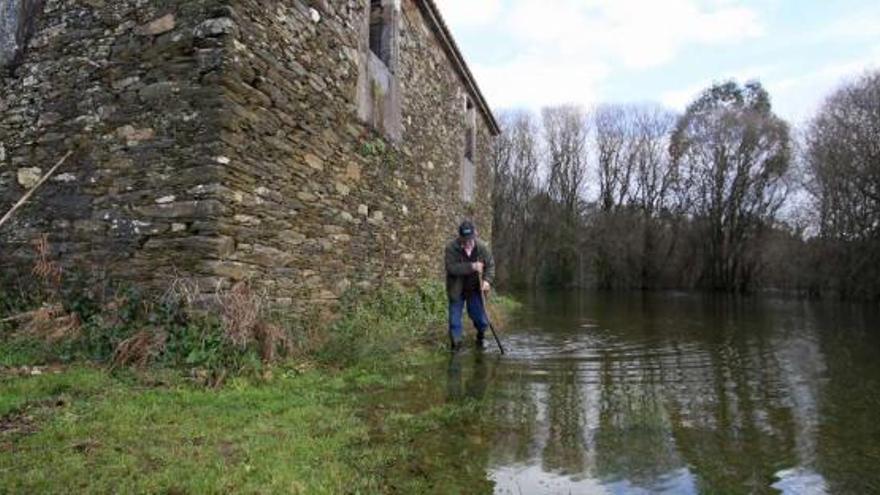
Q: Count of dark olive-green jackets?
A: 1